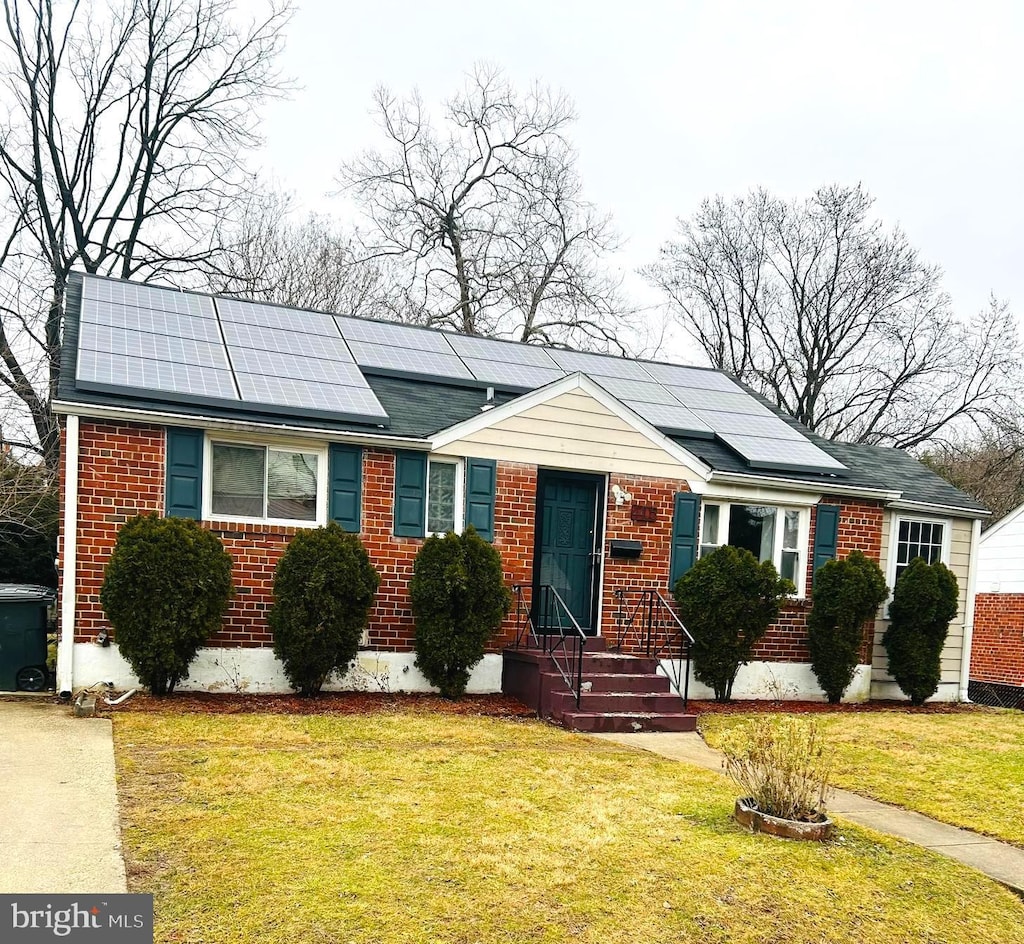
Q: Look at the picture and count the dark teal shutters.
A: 6